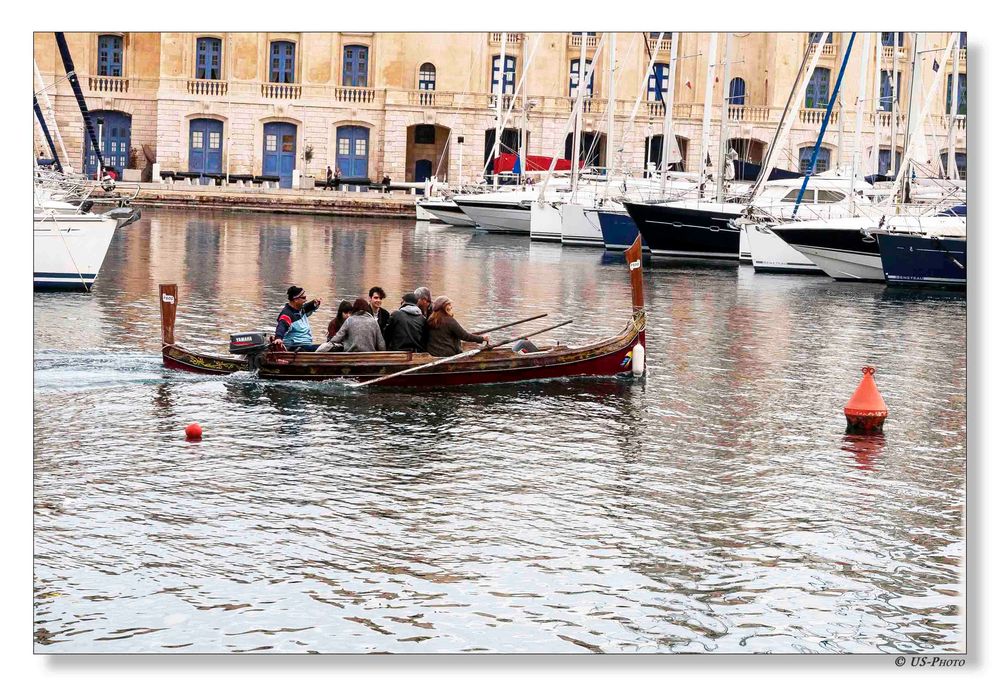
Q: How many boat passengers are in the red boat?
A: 7